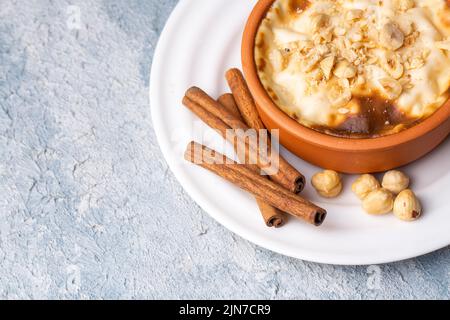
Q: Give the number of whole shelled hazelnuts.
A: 5